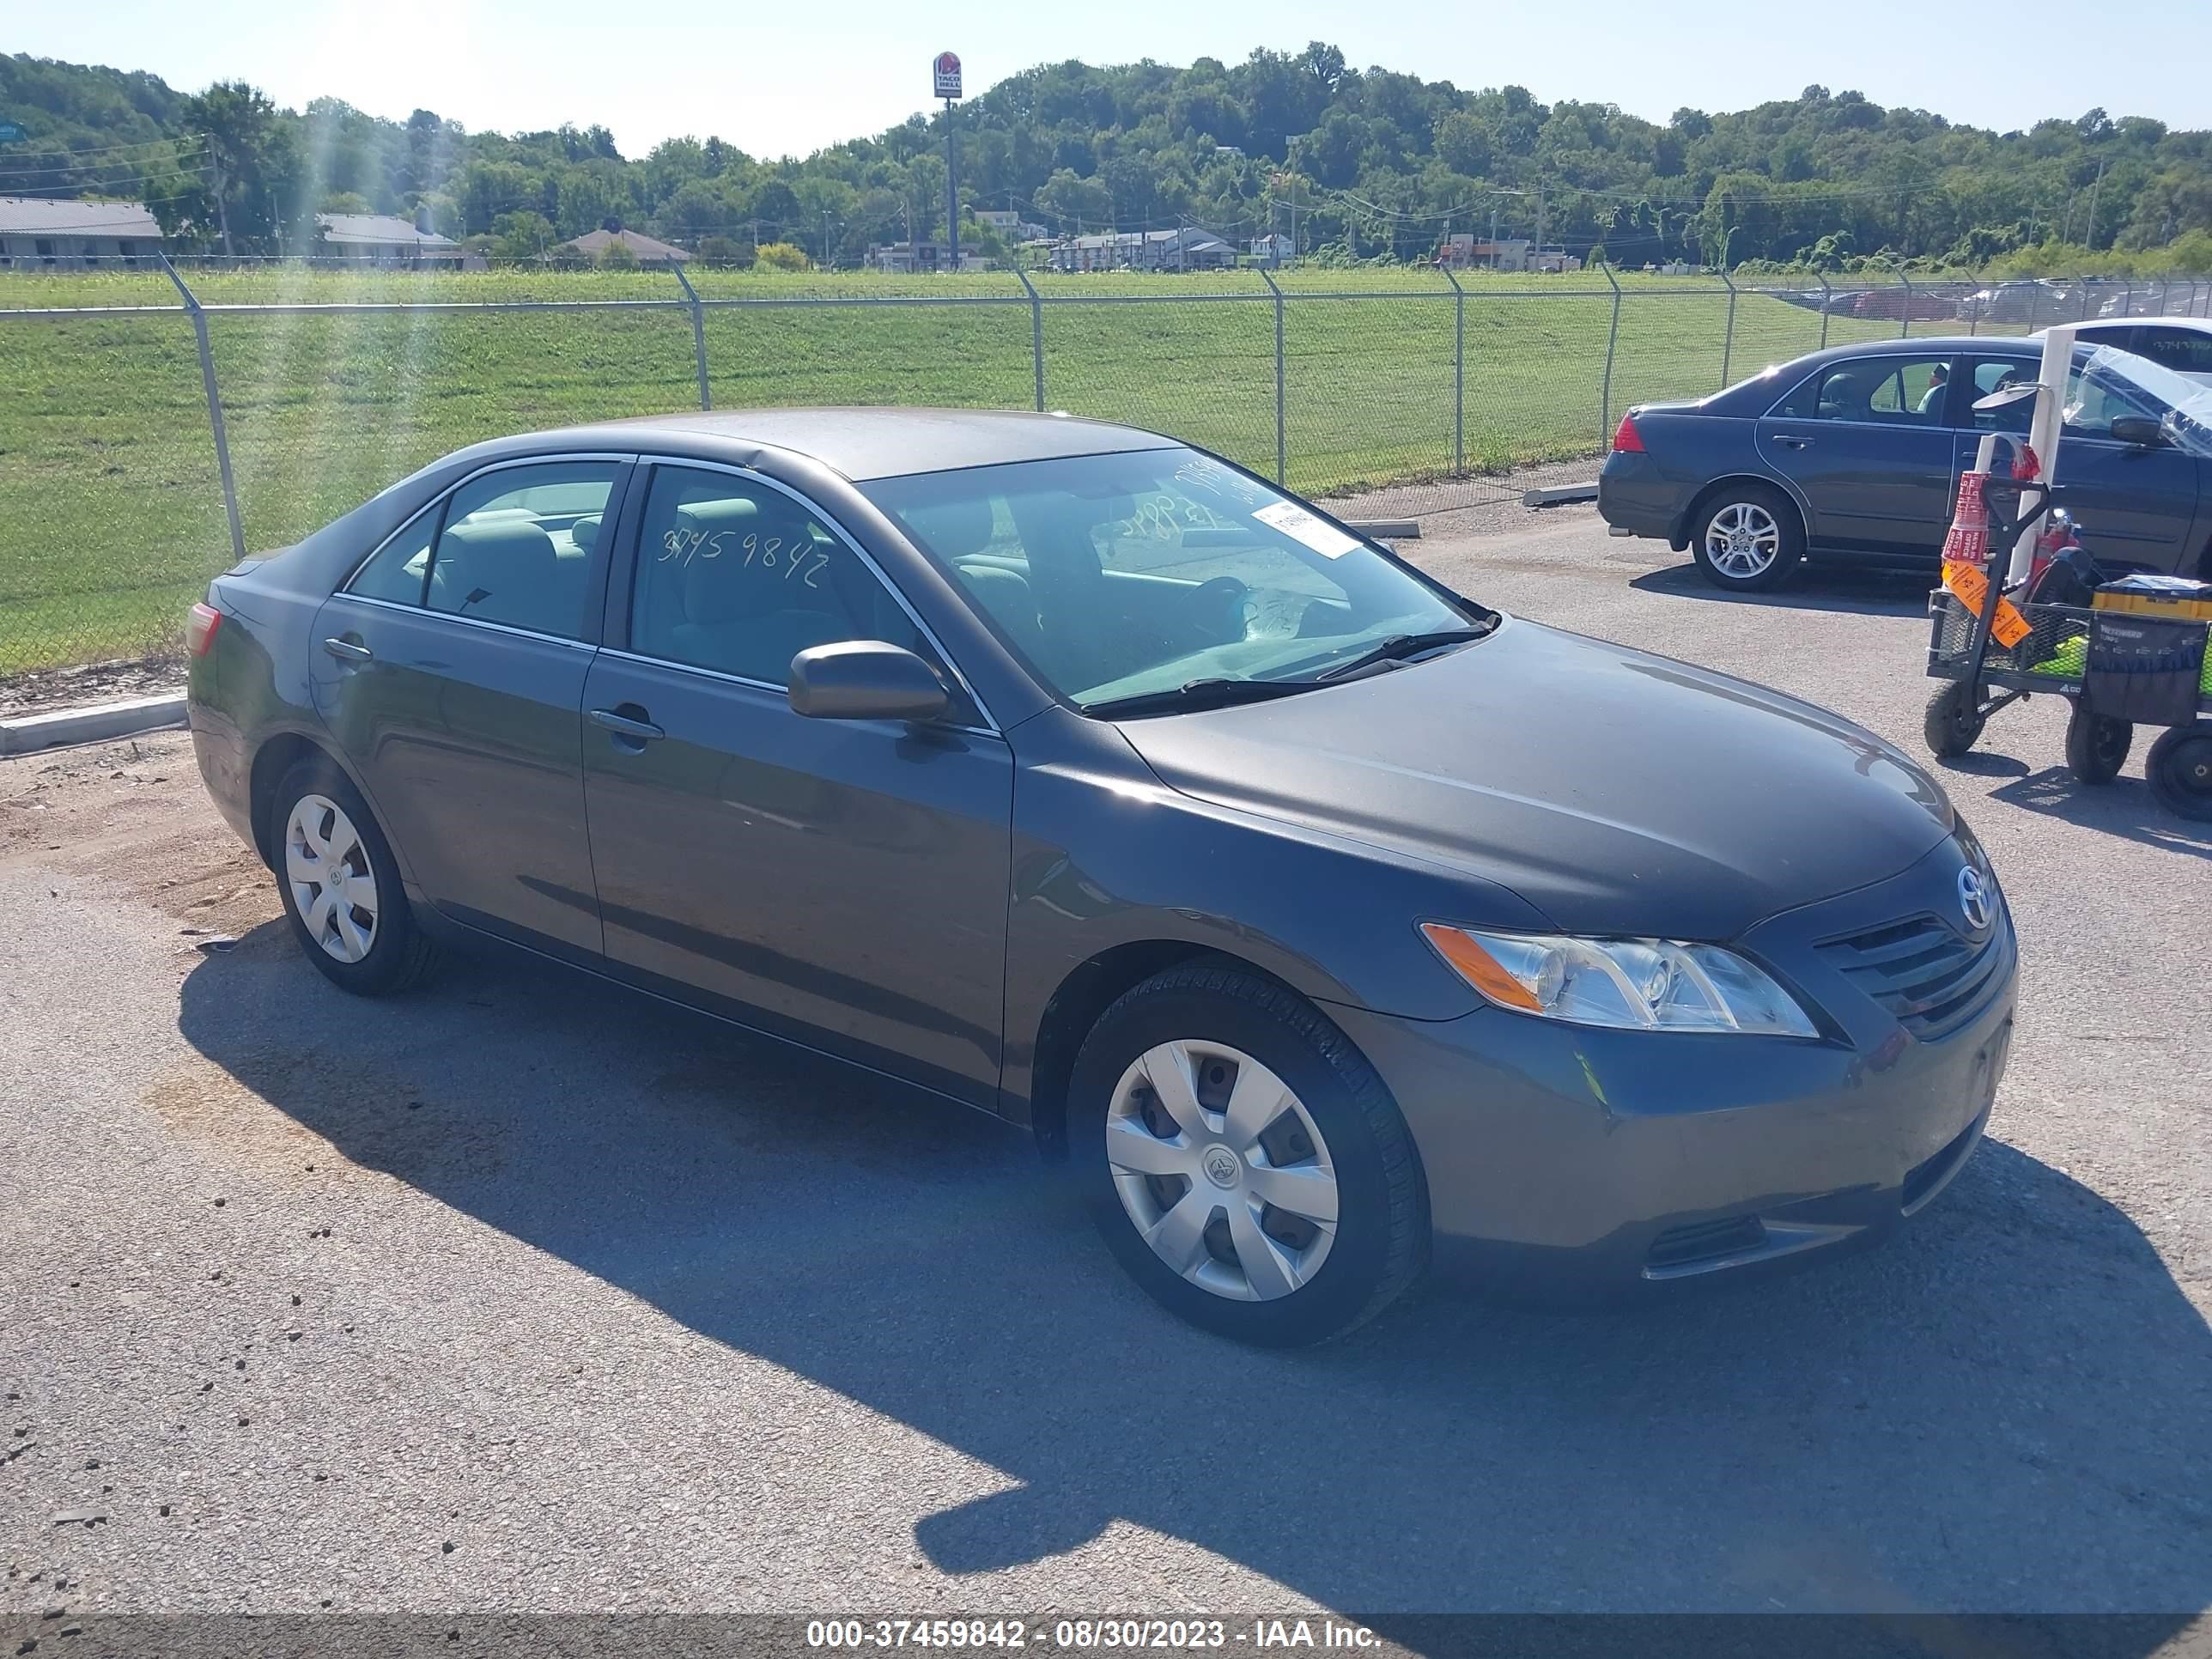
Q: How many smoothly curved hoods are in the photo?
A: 1